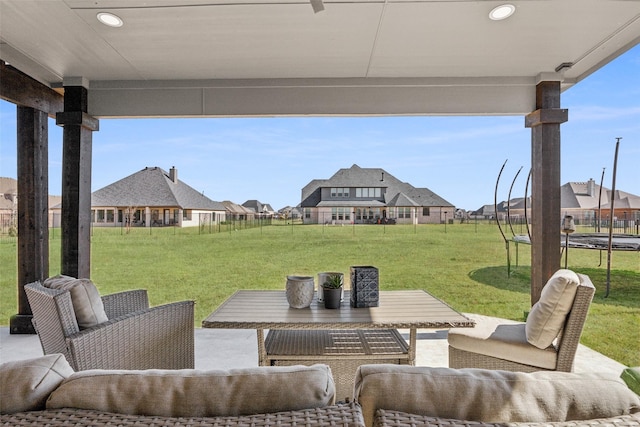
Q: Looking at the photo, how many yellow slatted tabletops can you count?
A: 0